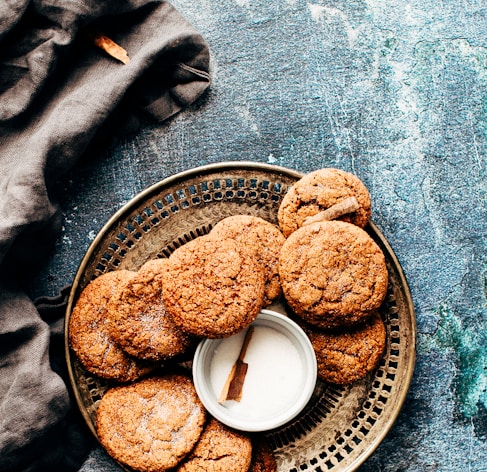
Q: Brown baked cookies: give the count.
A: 10